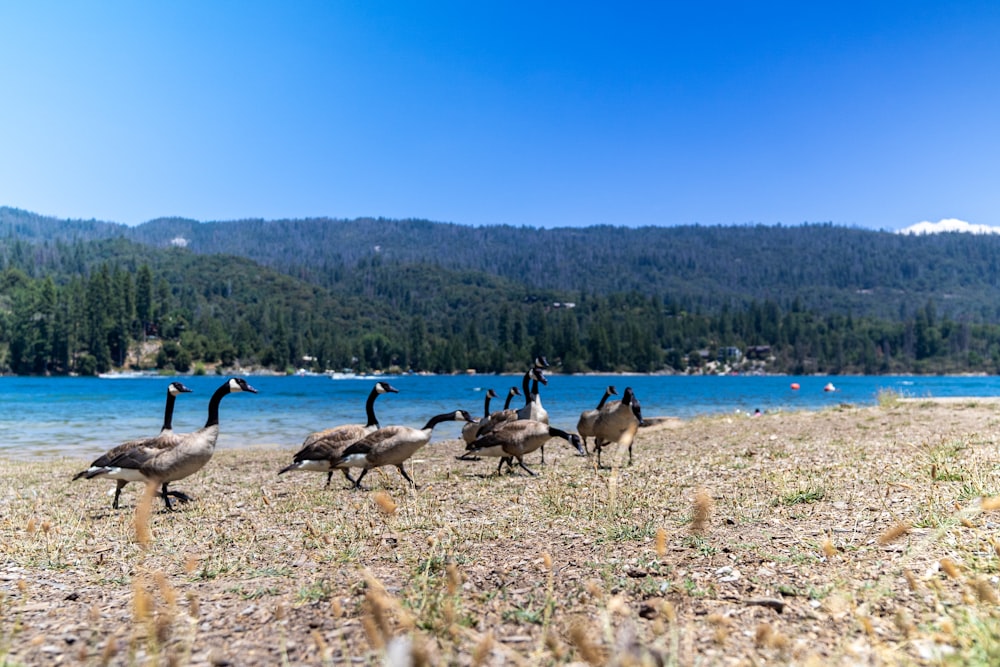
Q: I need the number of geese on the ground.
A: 11